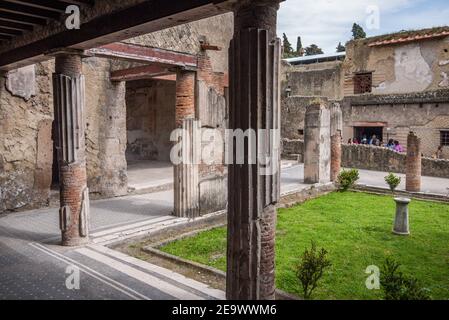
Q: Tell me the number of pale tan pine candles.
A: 0